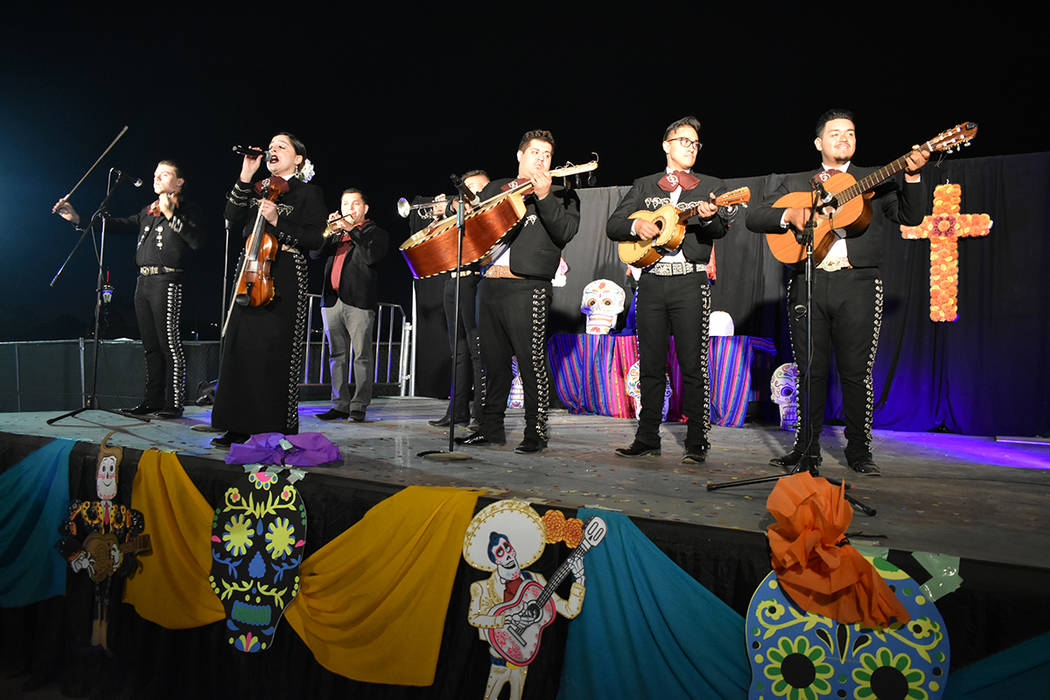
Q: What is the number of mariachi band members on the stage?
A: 7